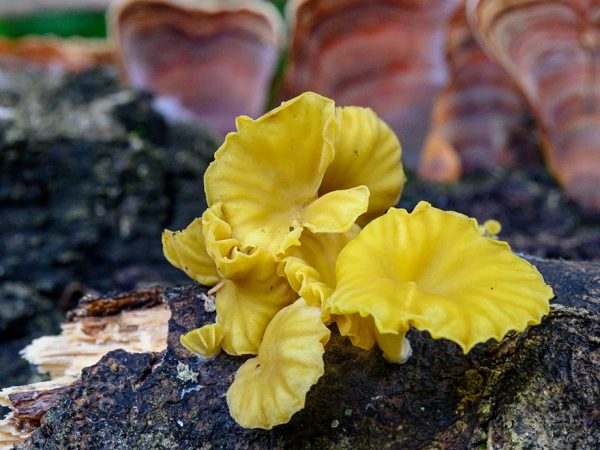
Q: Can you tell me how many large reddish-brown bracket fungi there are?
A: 4